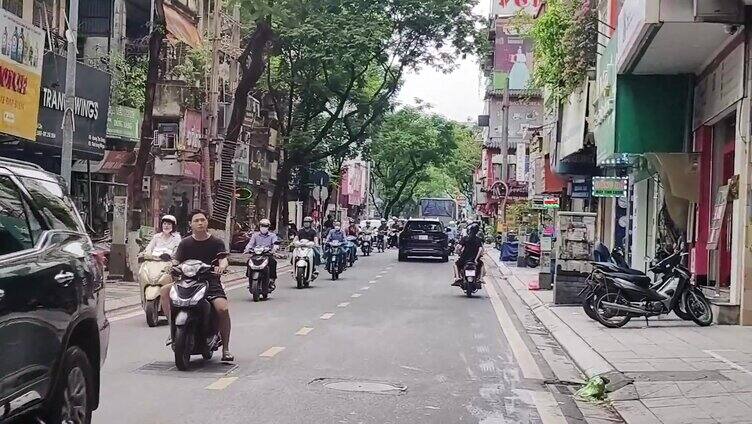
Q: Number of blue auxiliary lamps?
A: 0